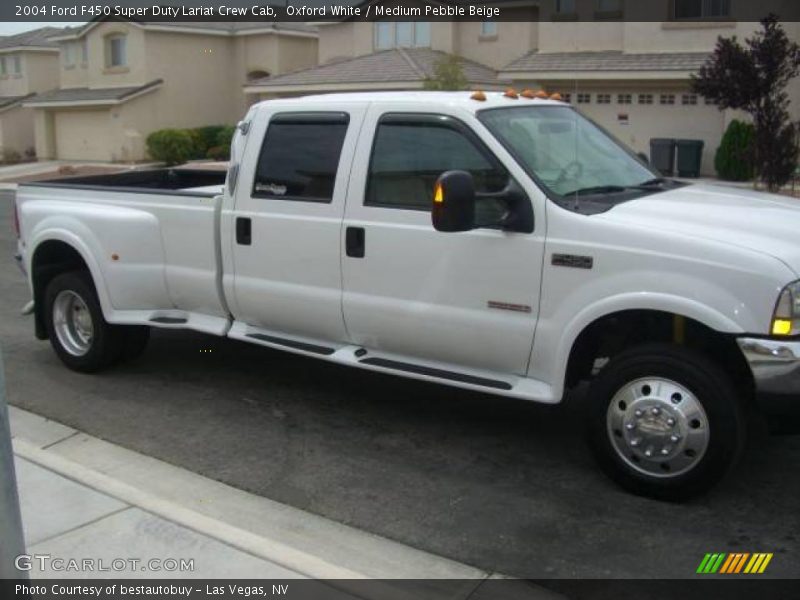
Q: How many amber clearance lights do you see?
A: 5